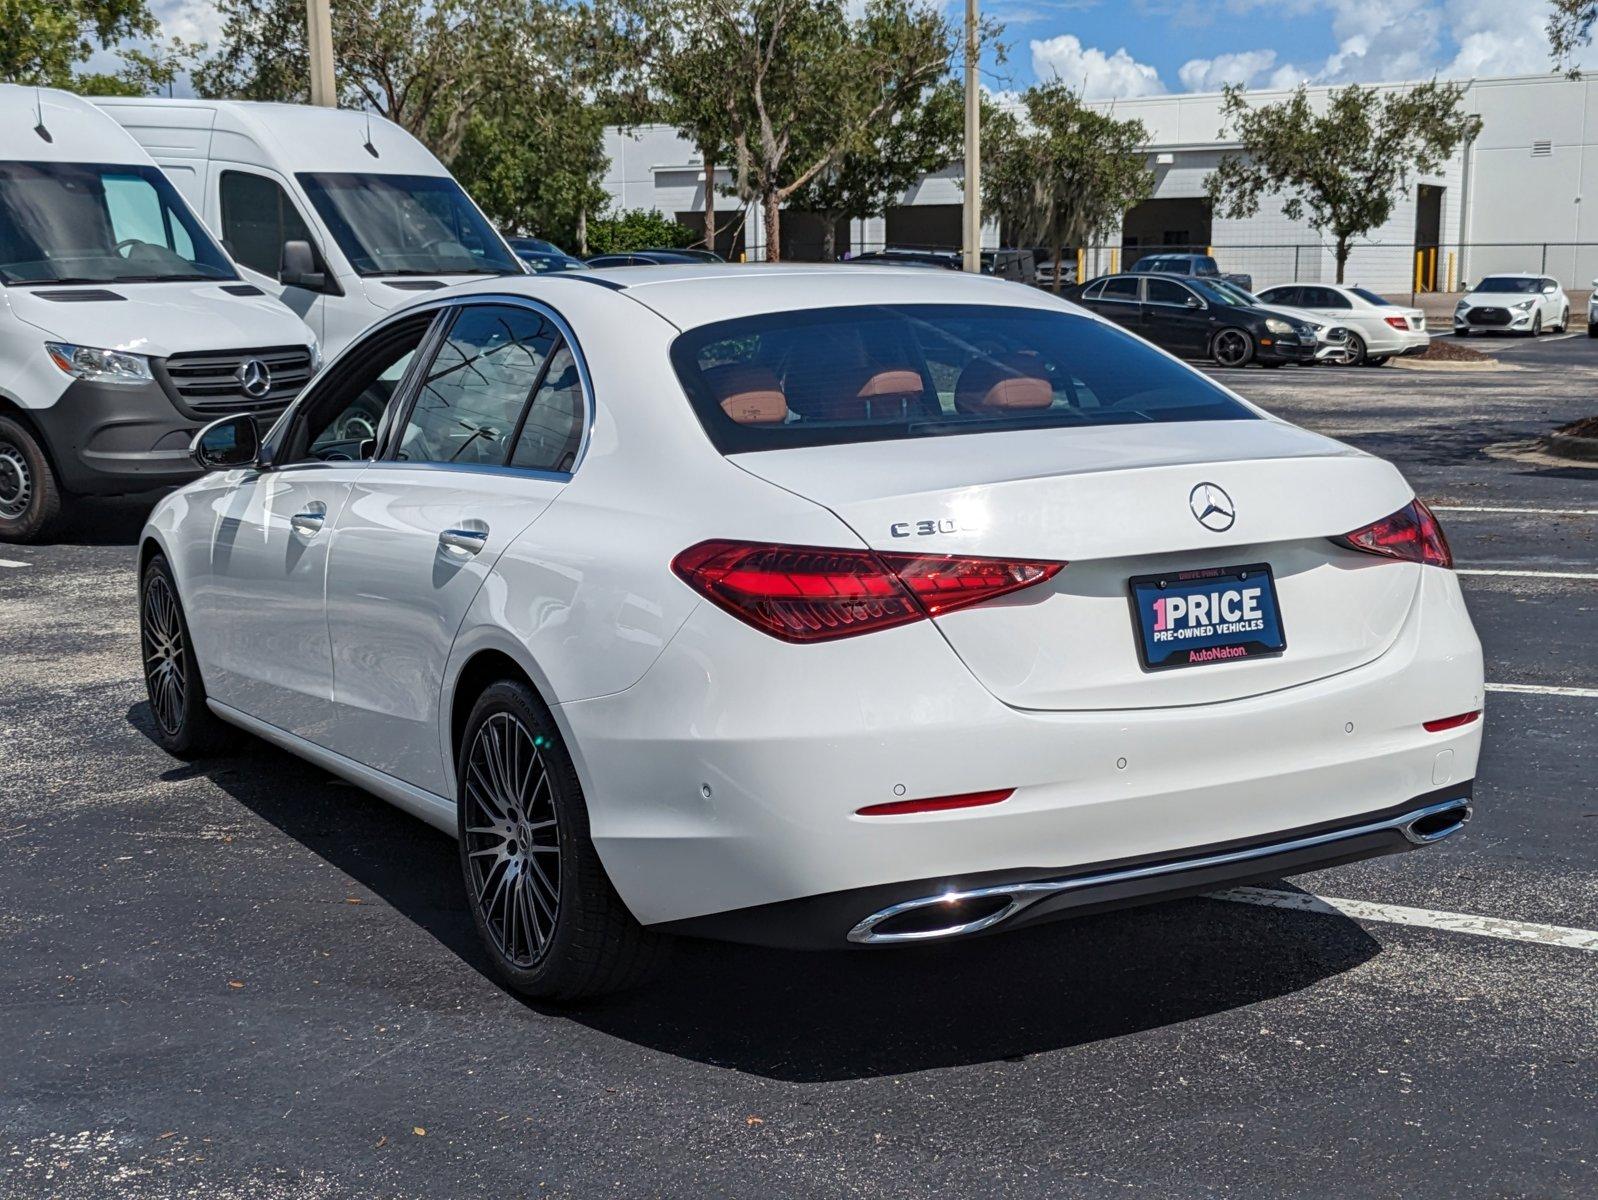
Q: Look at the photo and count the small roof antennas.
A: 2